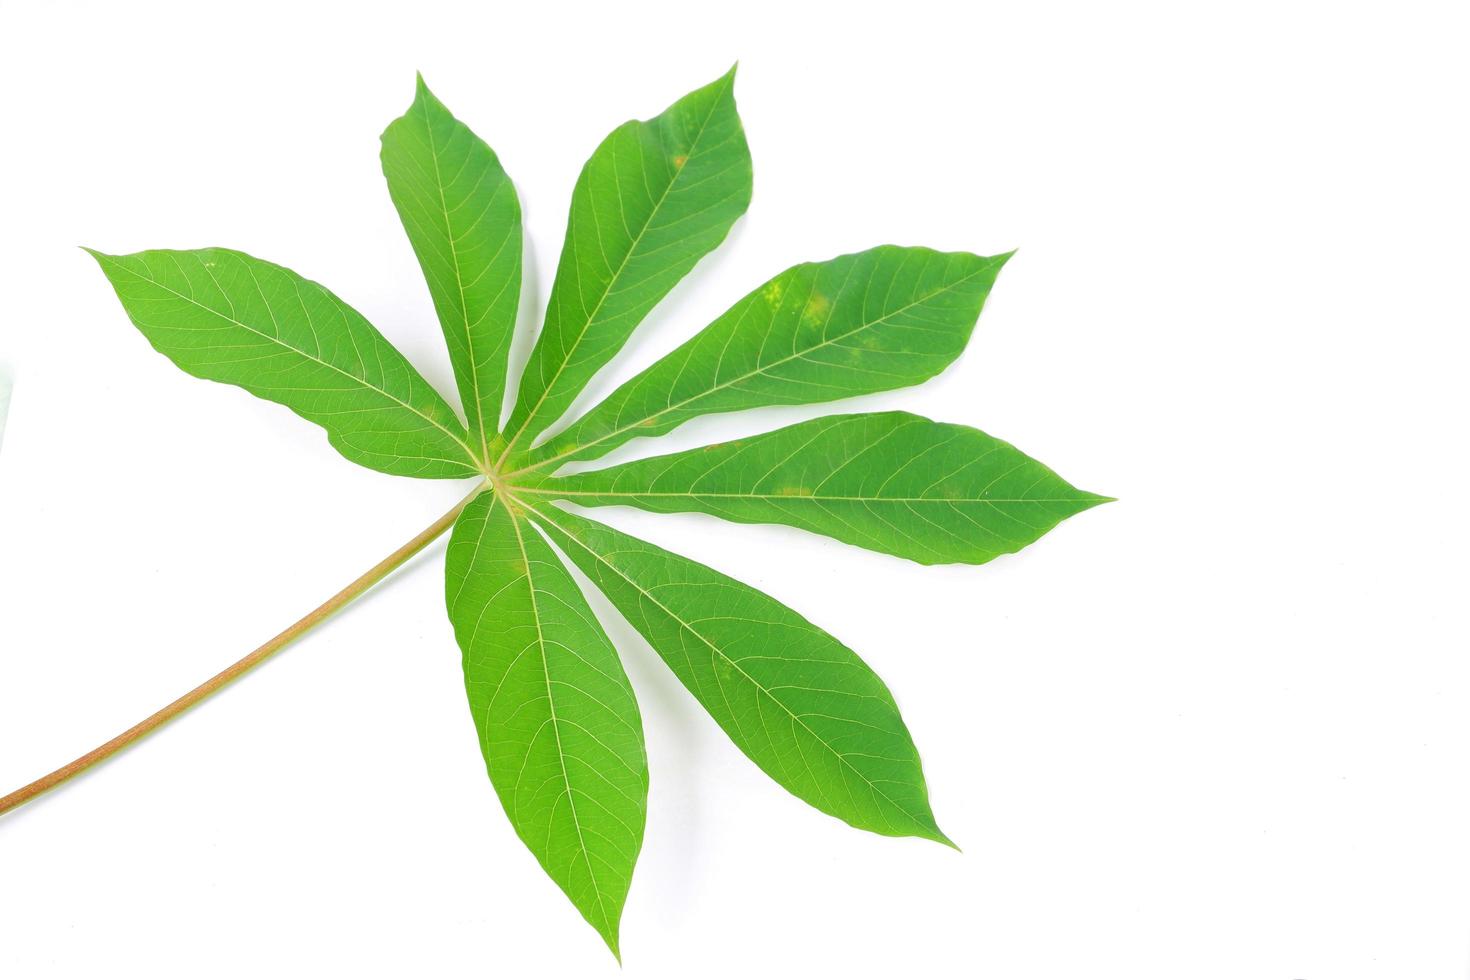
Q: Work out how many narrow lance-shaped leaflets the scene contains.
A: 7